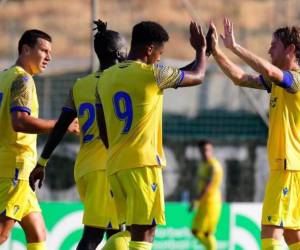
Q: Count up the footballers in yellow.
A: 5